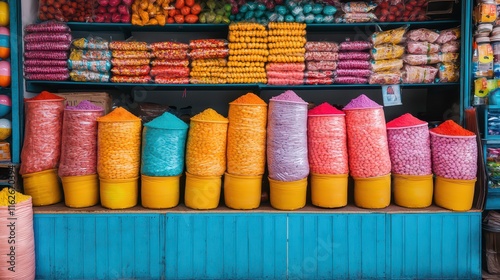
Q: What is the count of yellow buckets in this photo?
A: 11